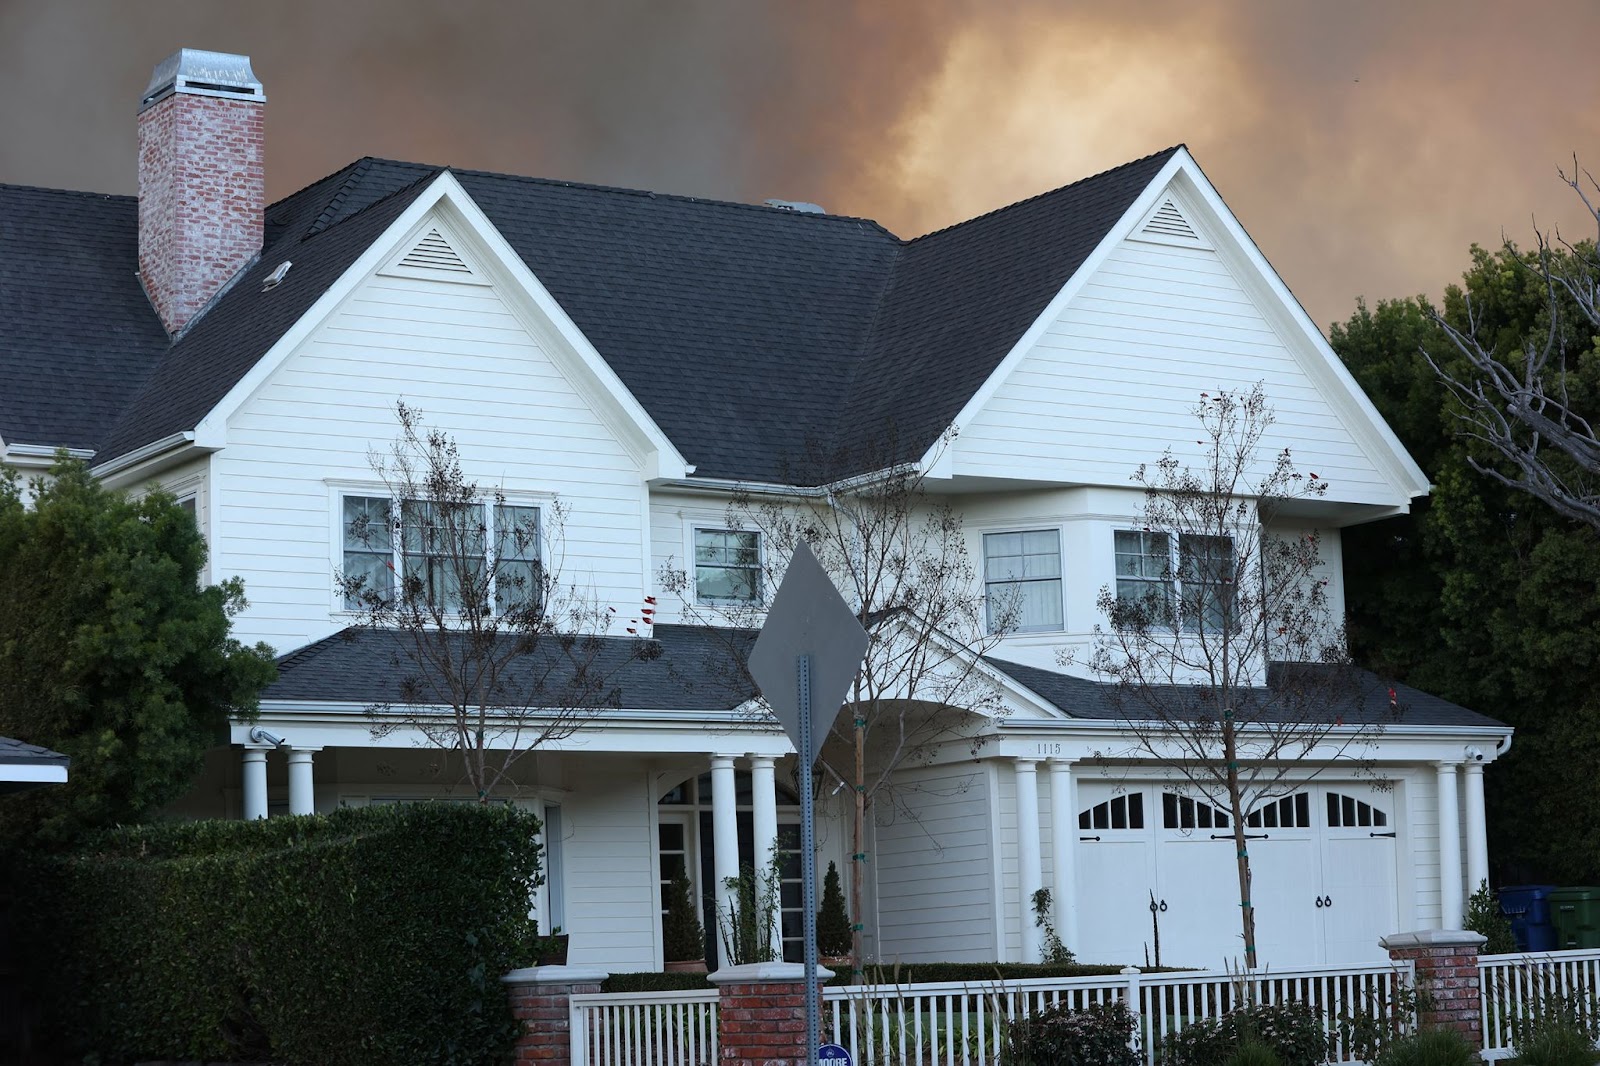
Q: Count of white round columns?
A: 8